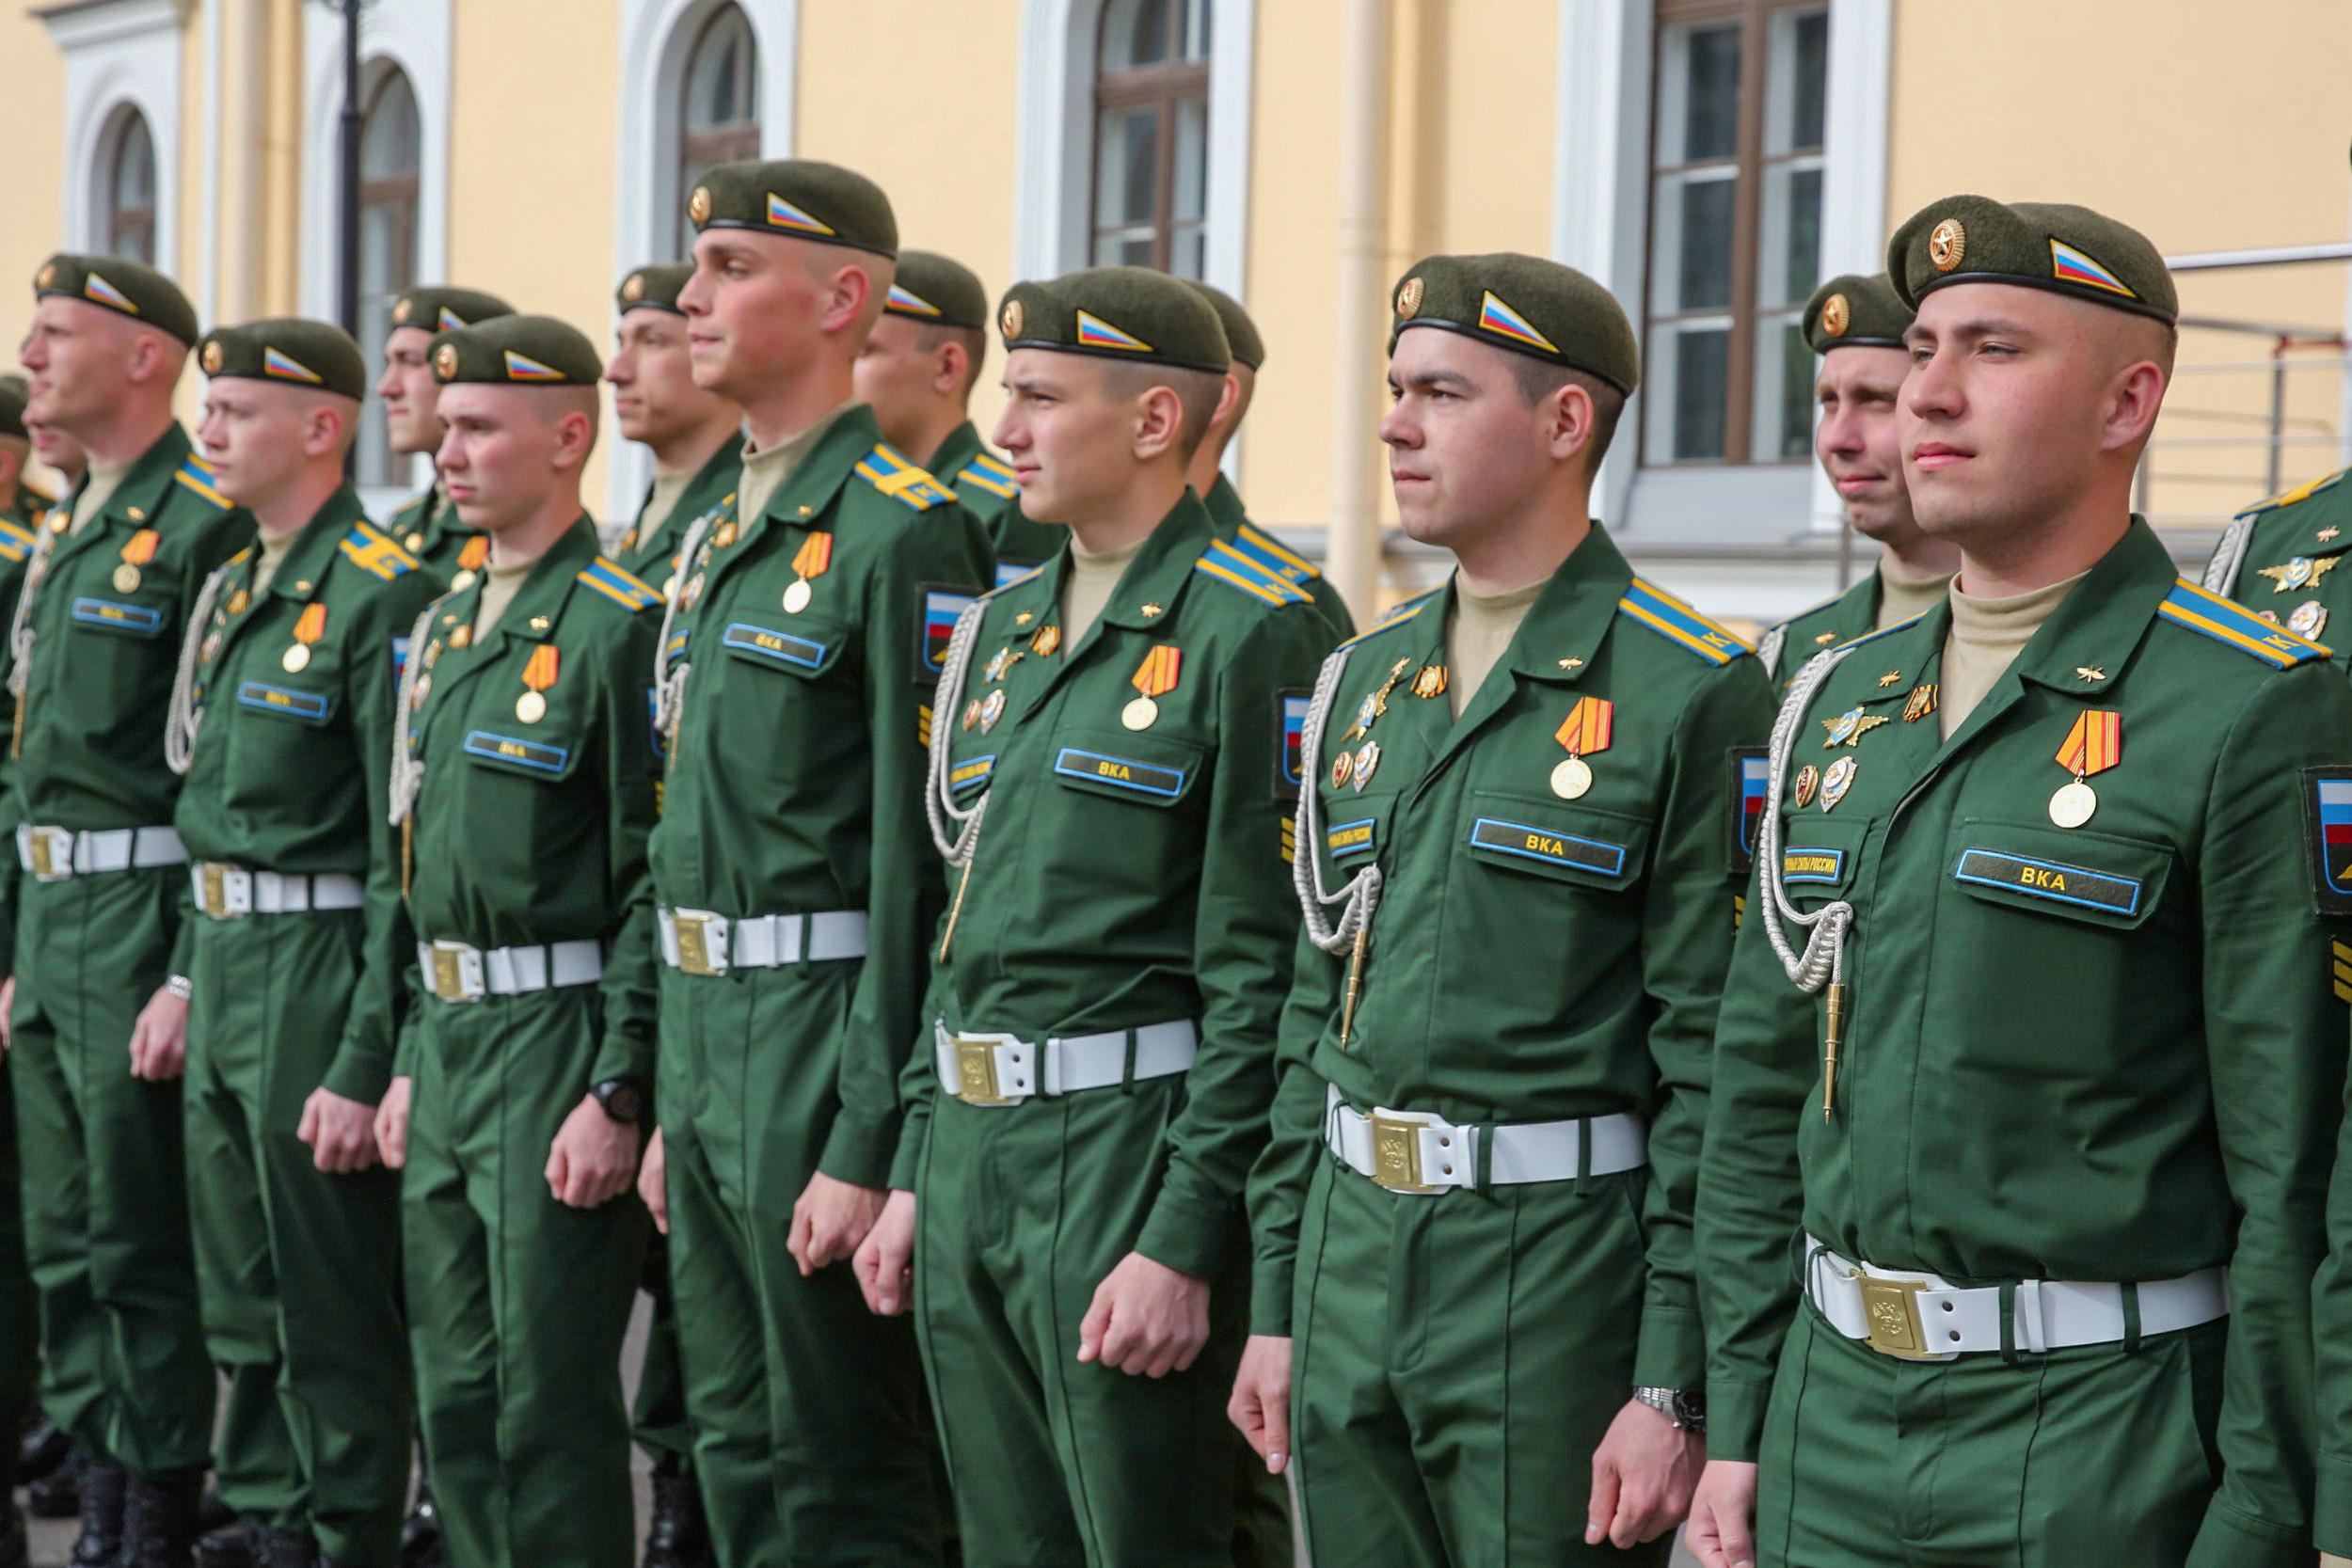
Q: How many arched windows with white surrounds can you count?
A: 4